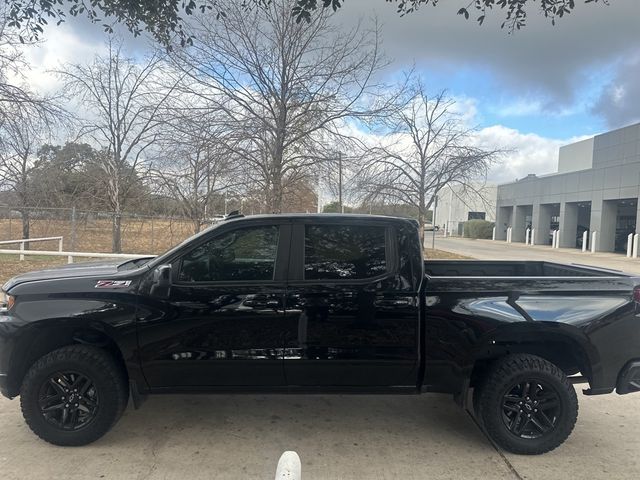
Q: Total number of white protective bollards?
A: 11